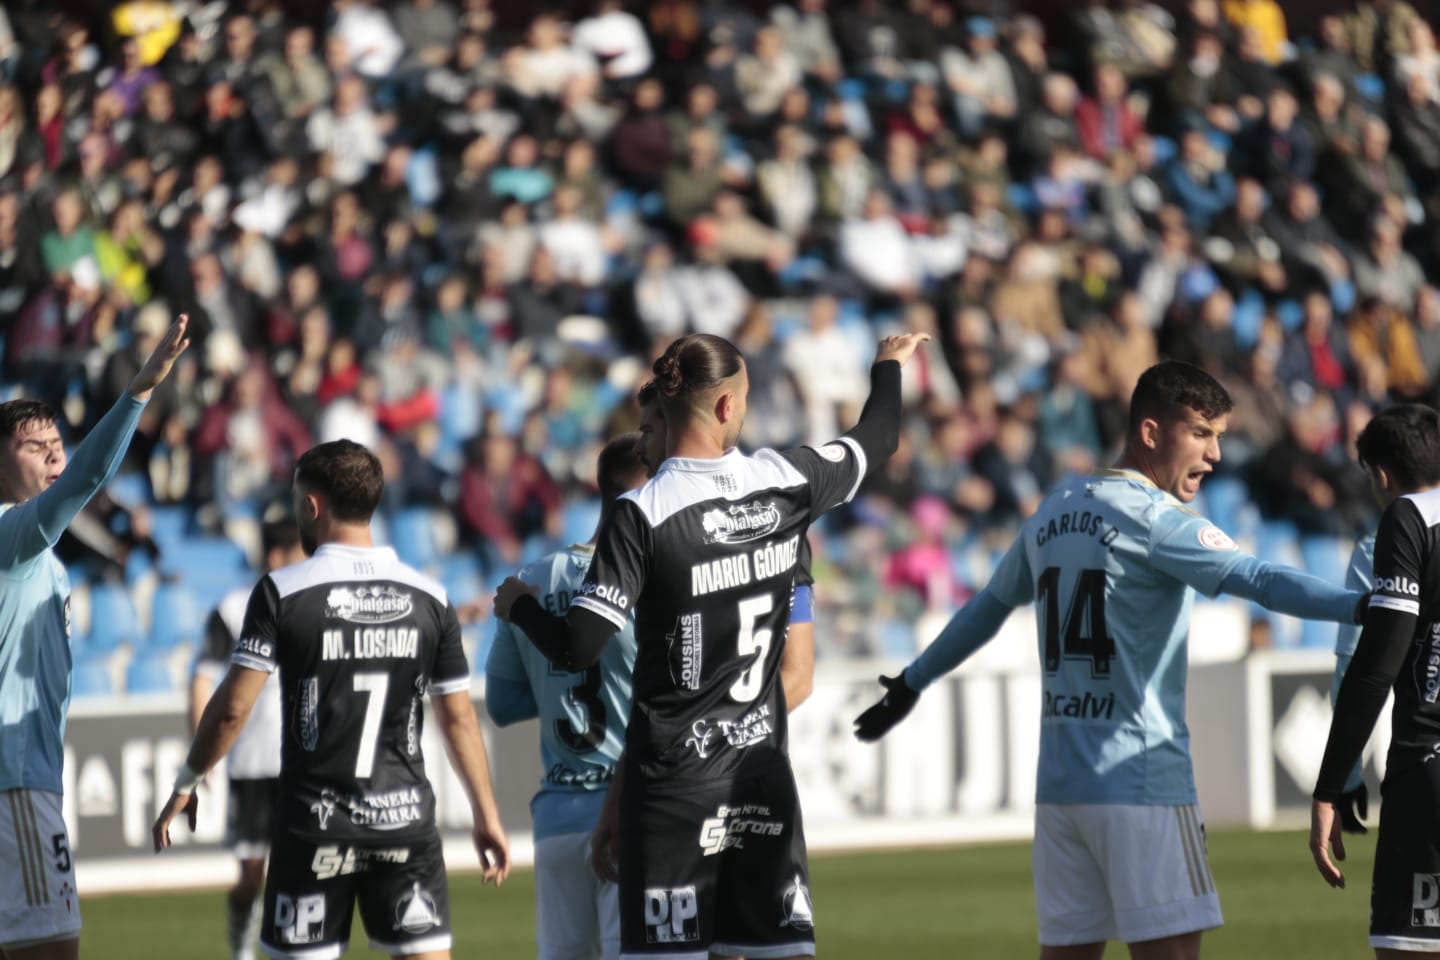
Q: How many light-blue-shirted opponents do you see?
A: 4